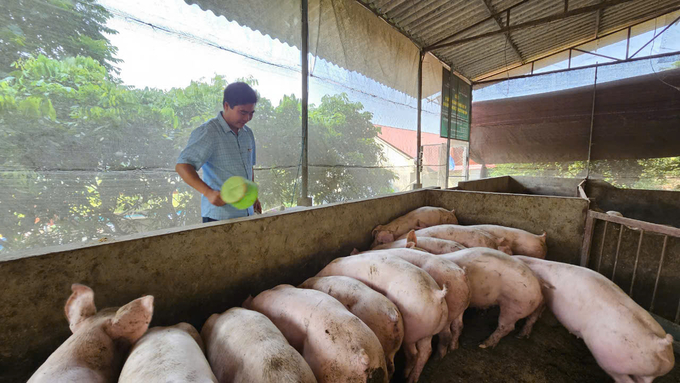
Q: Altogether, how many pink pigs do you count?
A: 13